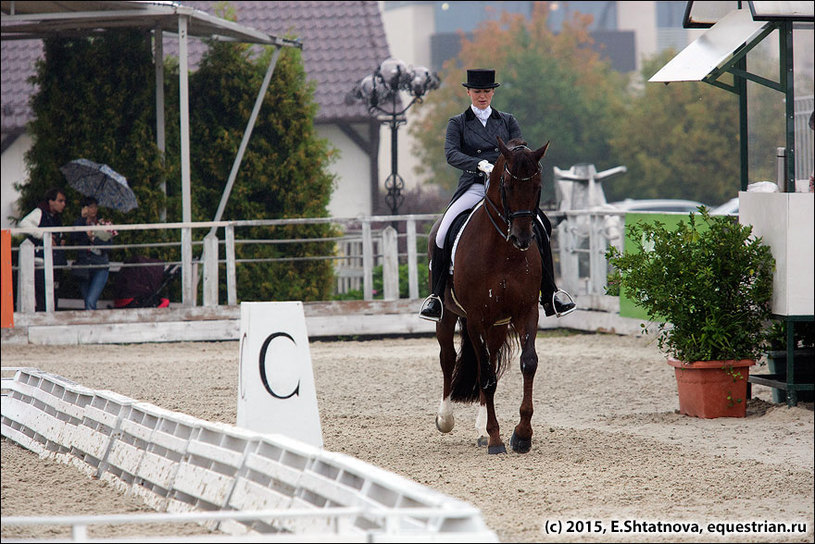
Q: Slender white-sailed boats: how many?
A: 0